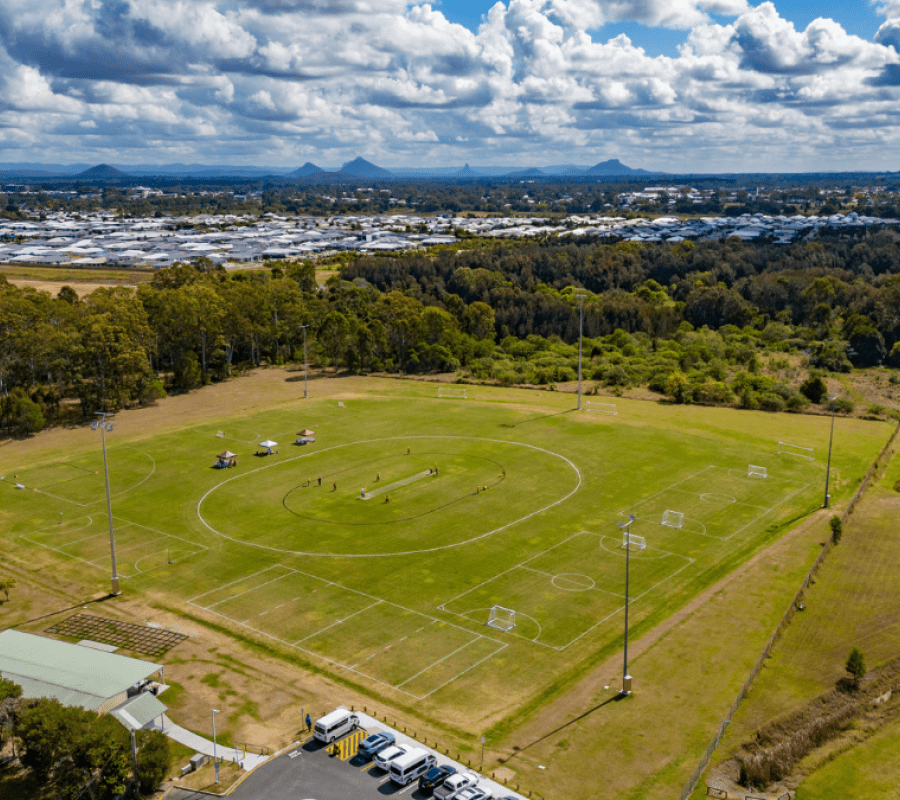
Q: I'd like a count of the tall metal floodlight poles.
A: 5